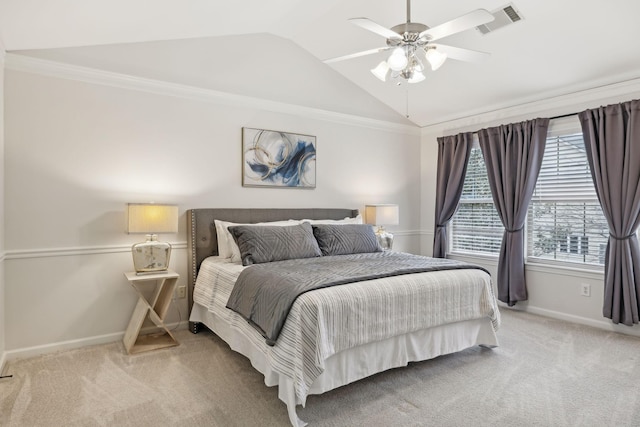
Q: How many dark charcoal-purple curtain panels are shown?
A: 3